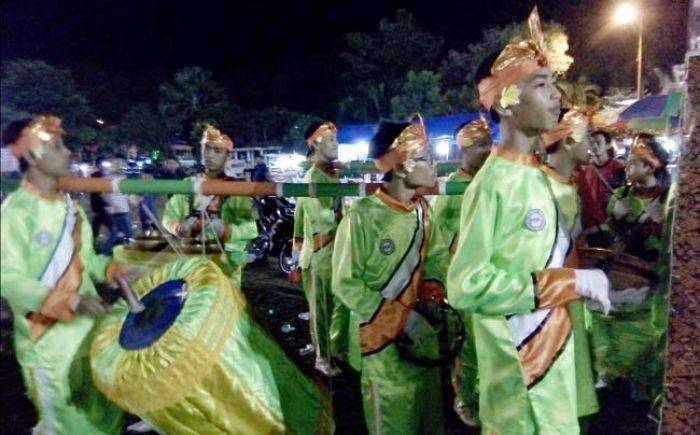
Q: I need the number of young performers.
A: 8